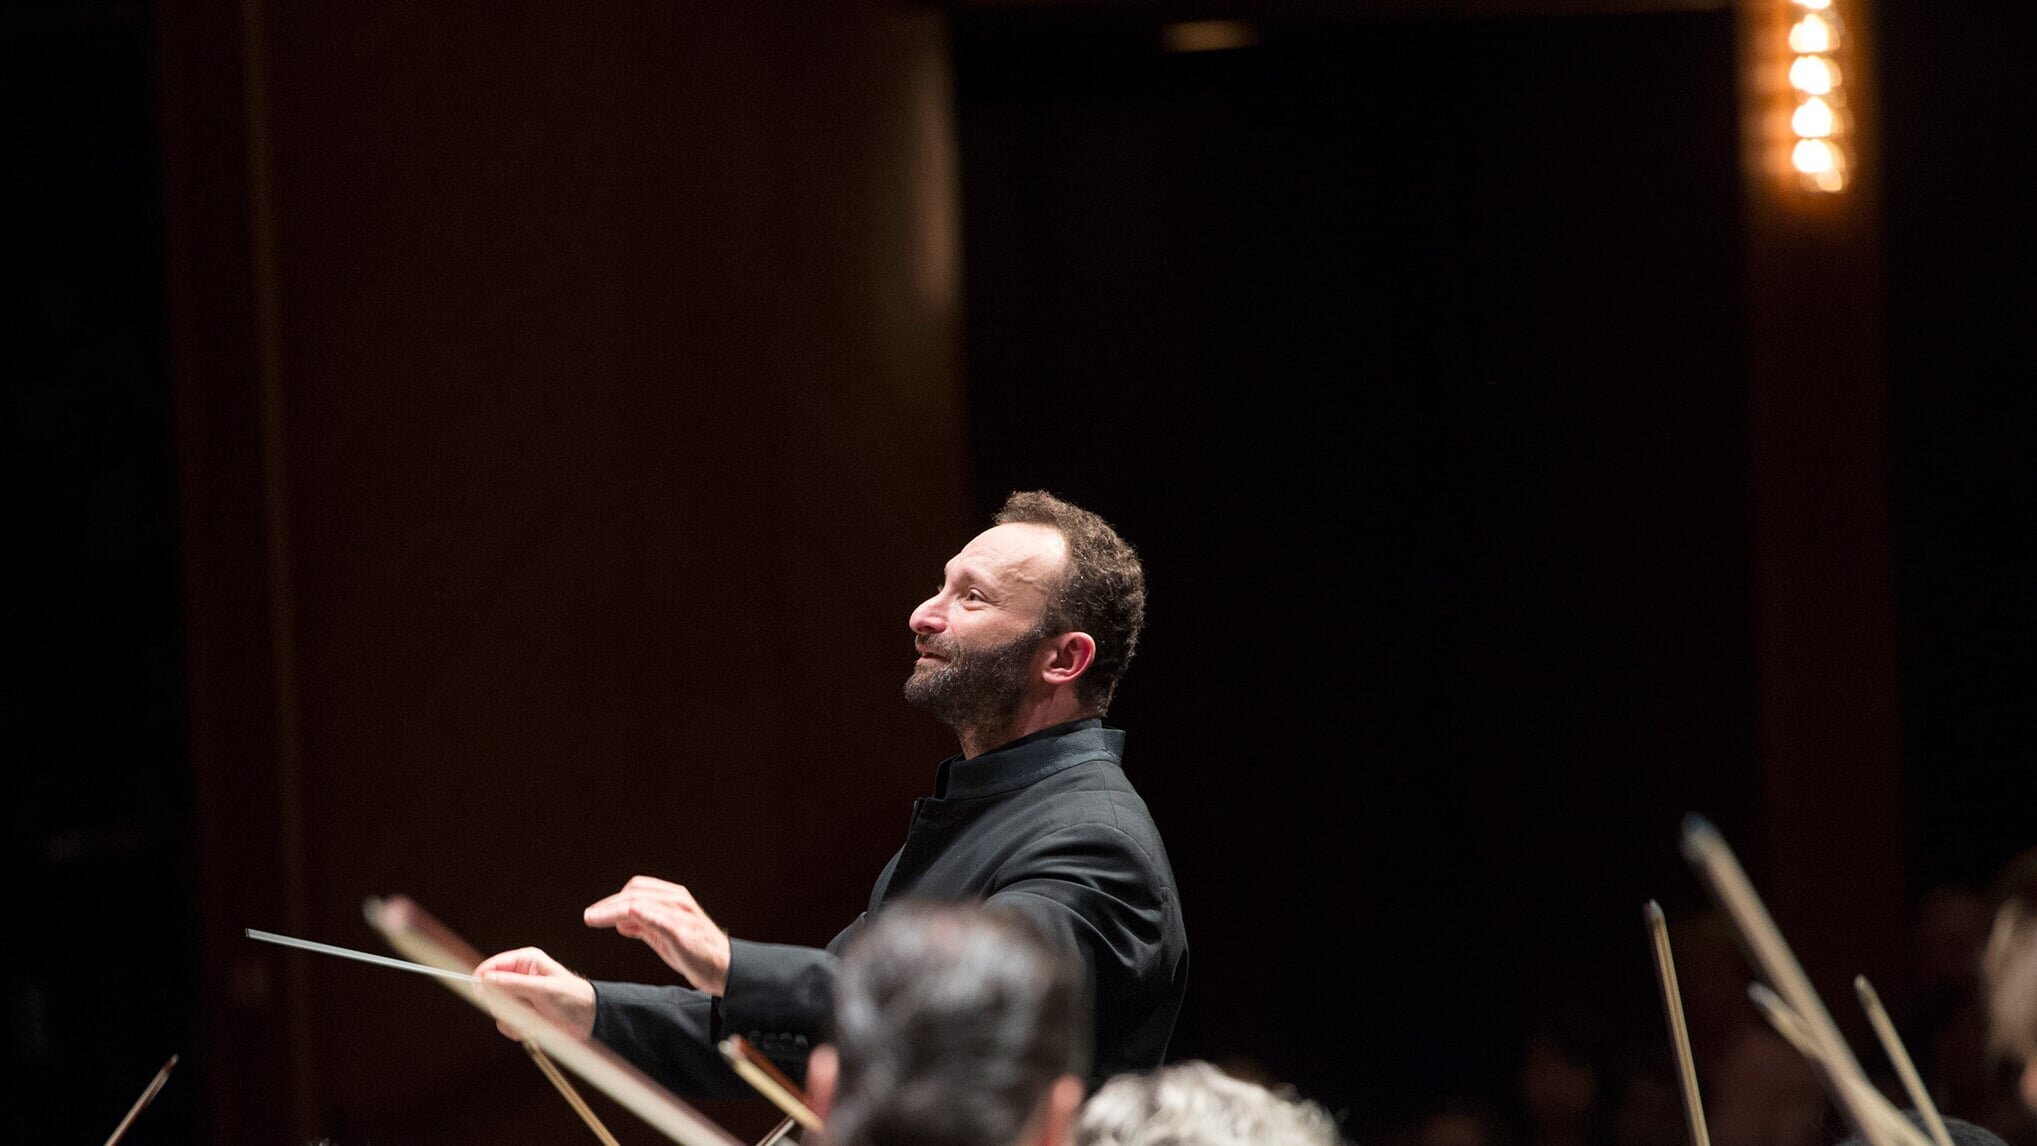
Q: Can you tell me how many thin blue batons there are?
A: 0